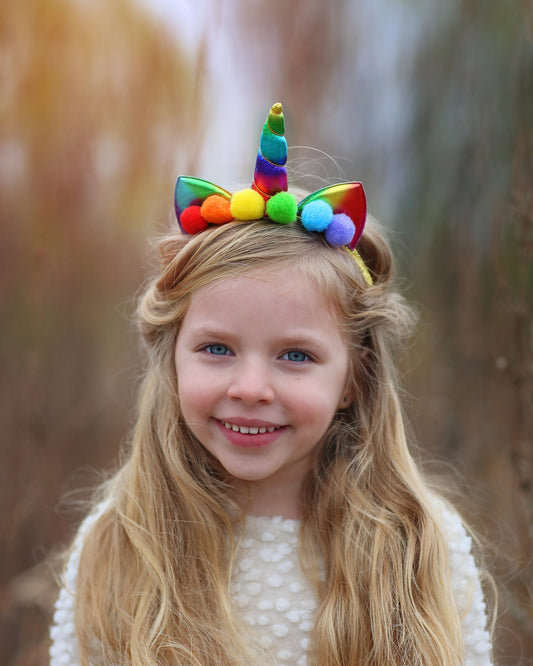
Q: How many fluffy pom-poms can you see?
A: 6